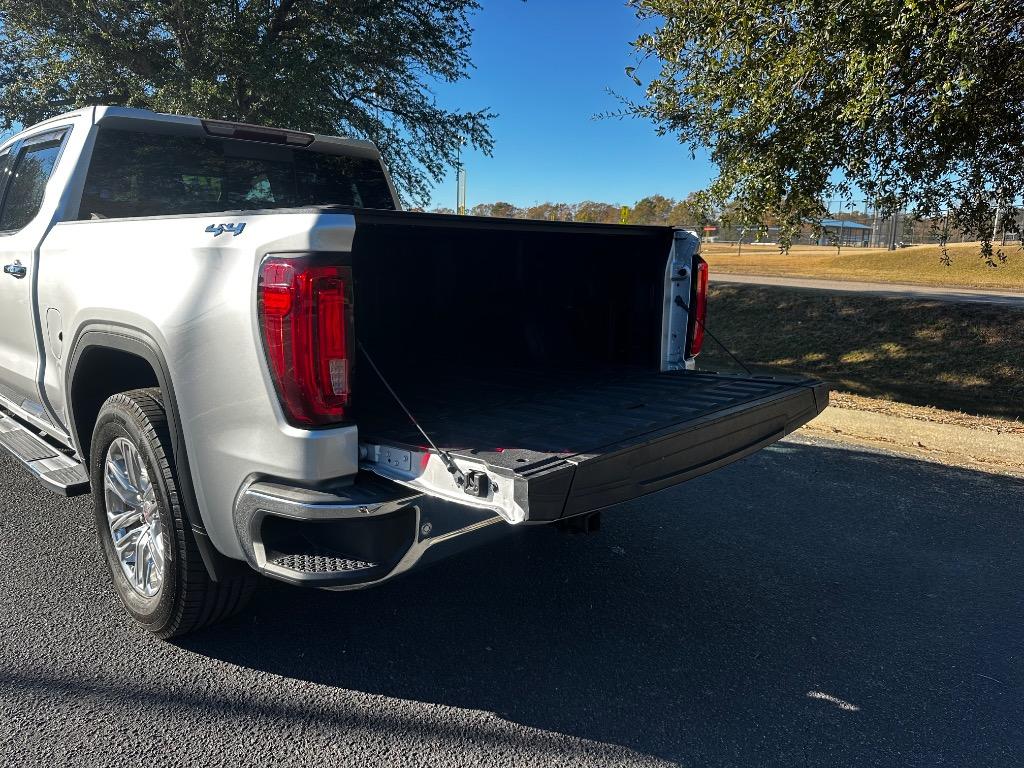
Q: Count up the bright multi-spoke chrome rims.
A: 1